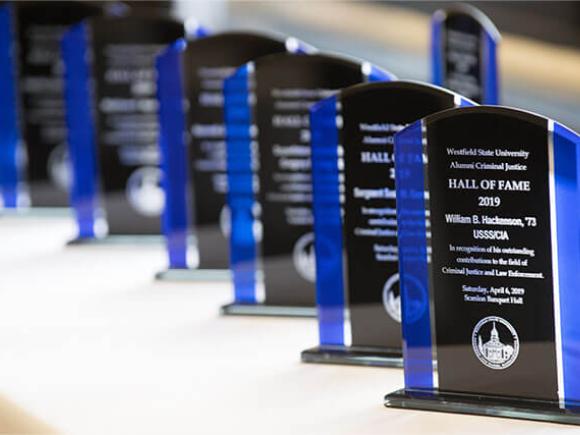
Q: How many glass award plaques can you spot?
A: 7